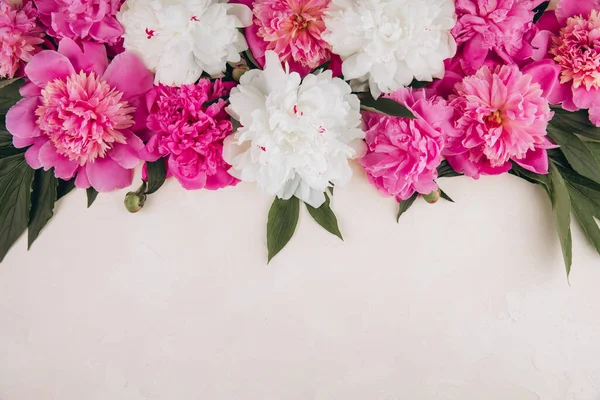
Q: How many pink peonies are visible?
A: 9